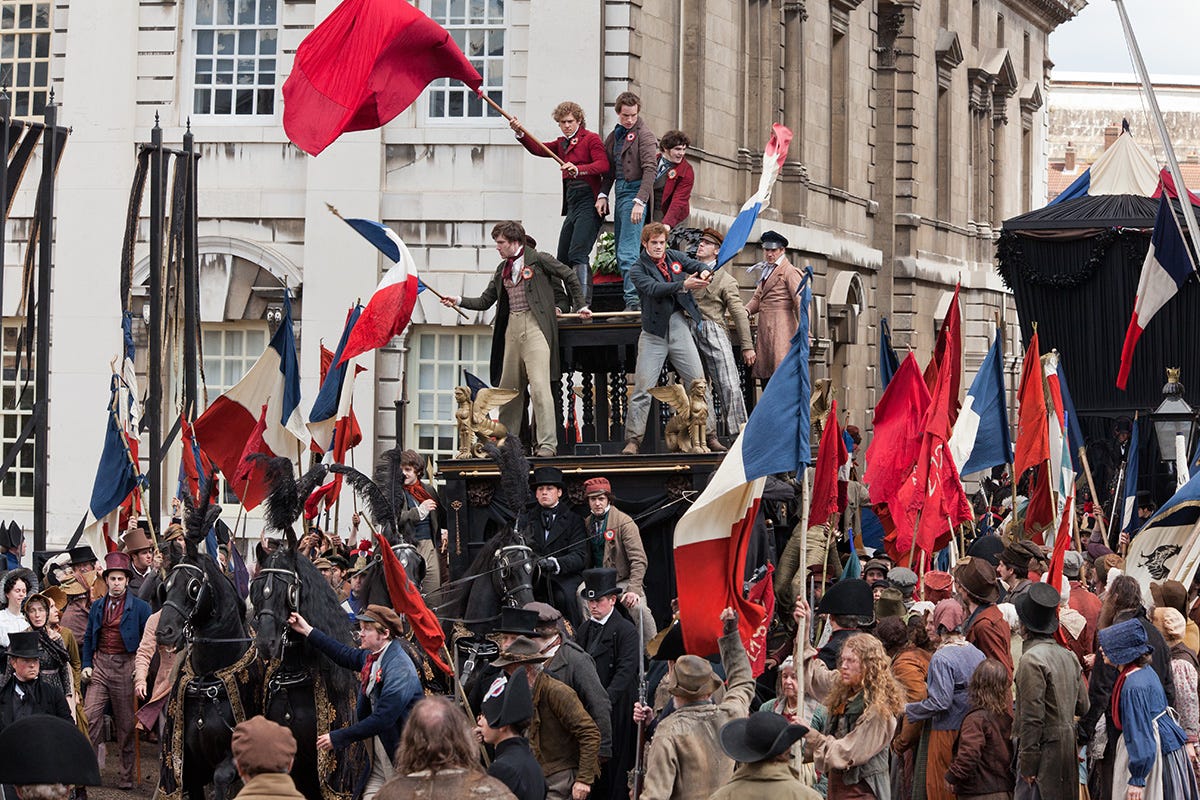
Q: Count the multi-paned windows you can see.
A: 6